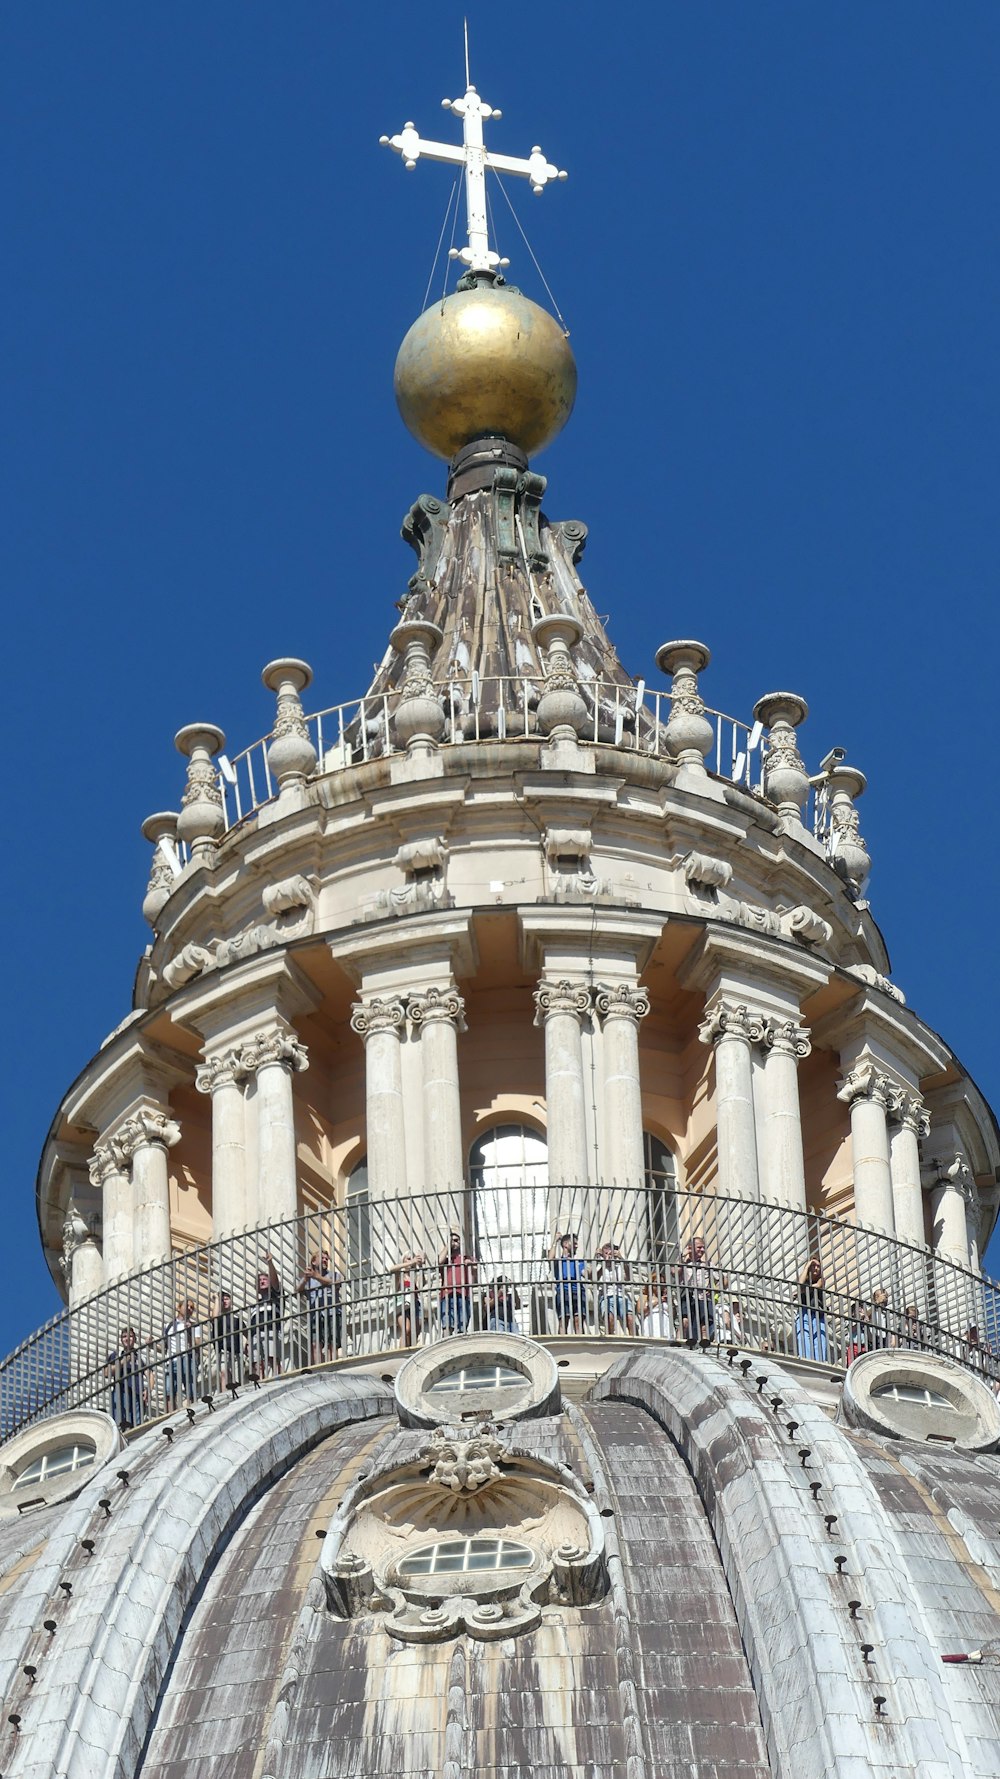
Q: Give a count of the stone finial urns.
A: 8